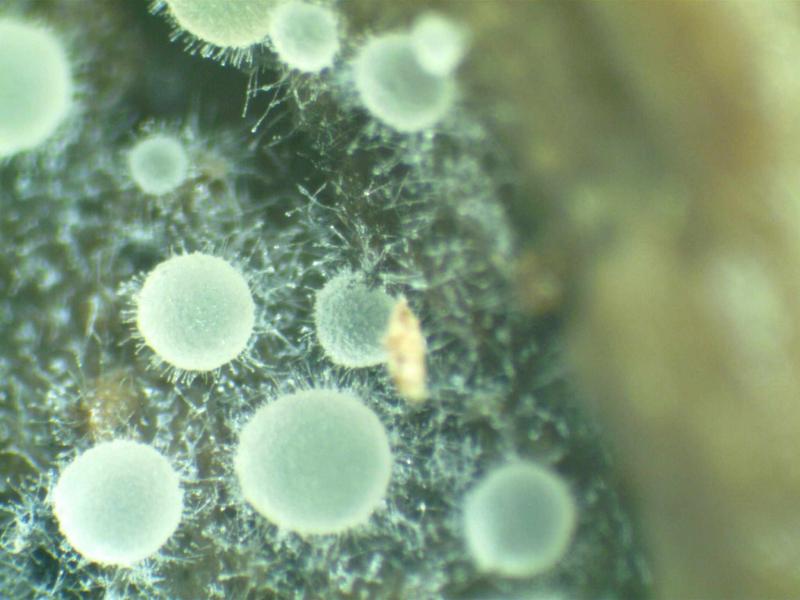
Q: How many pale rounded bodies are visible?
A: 11